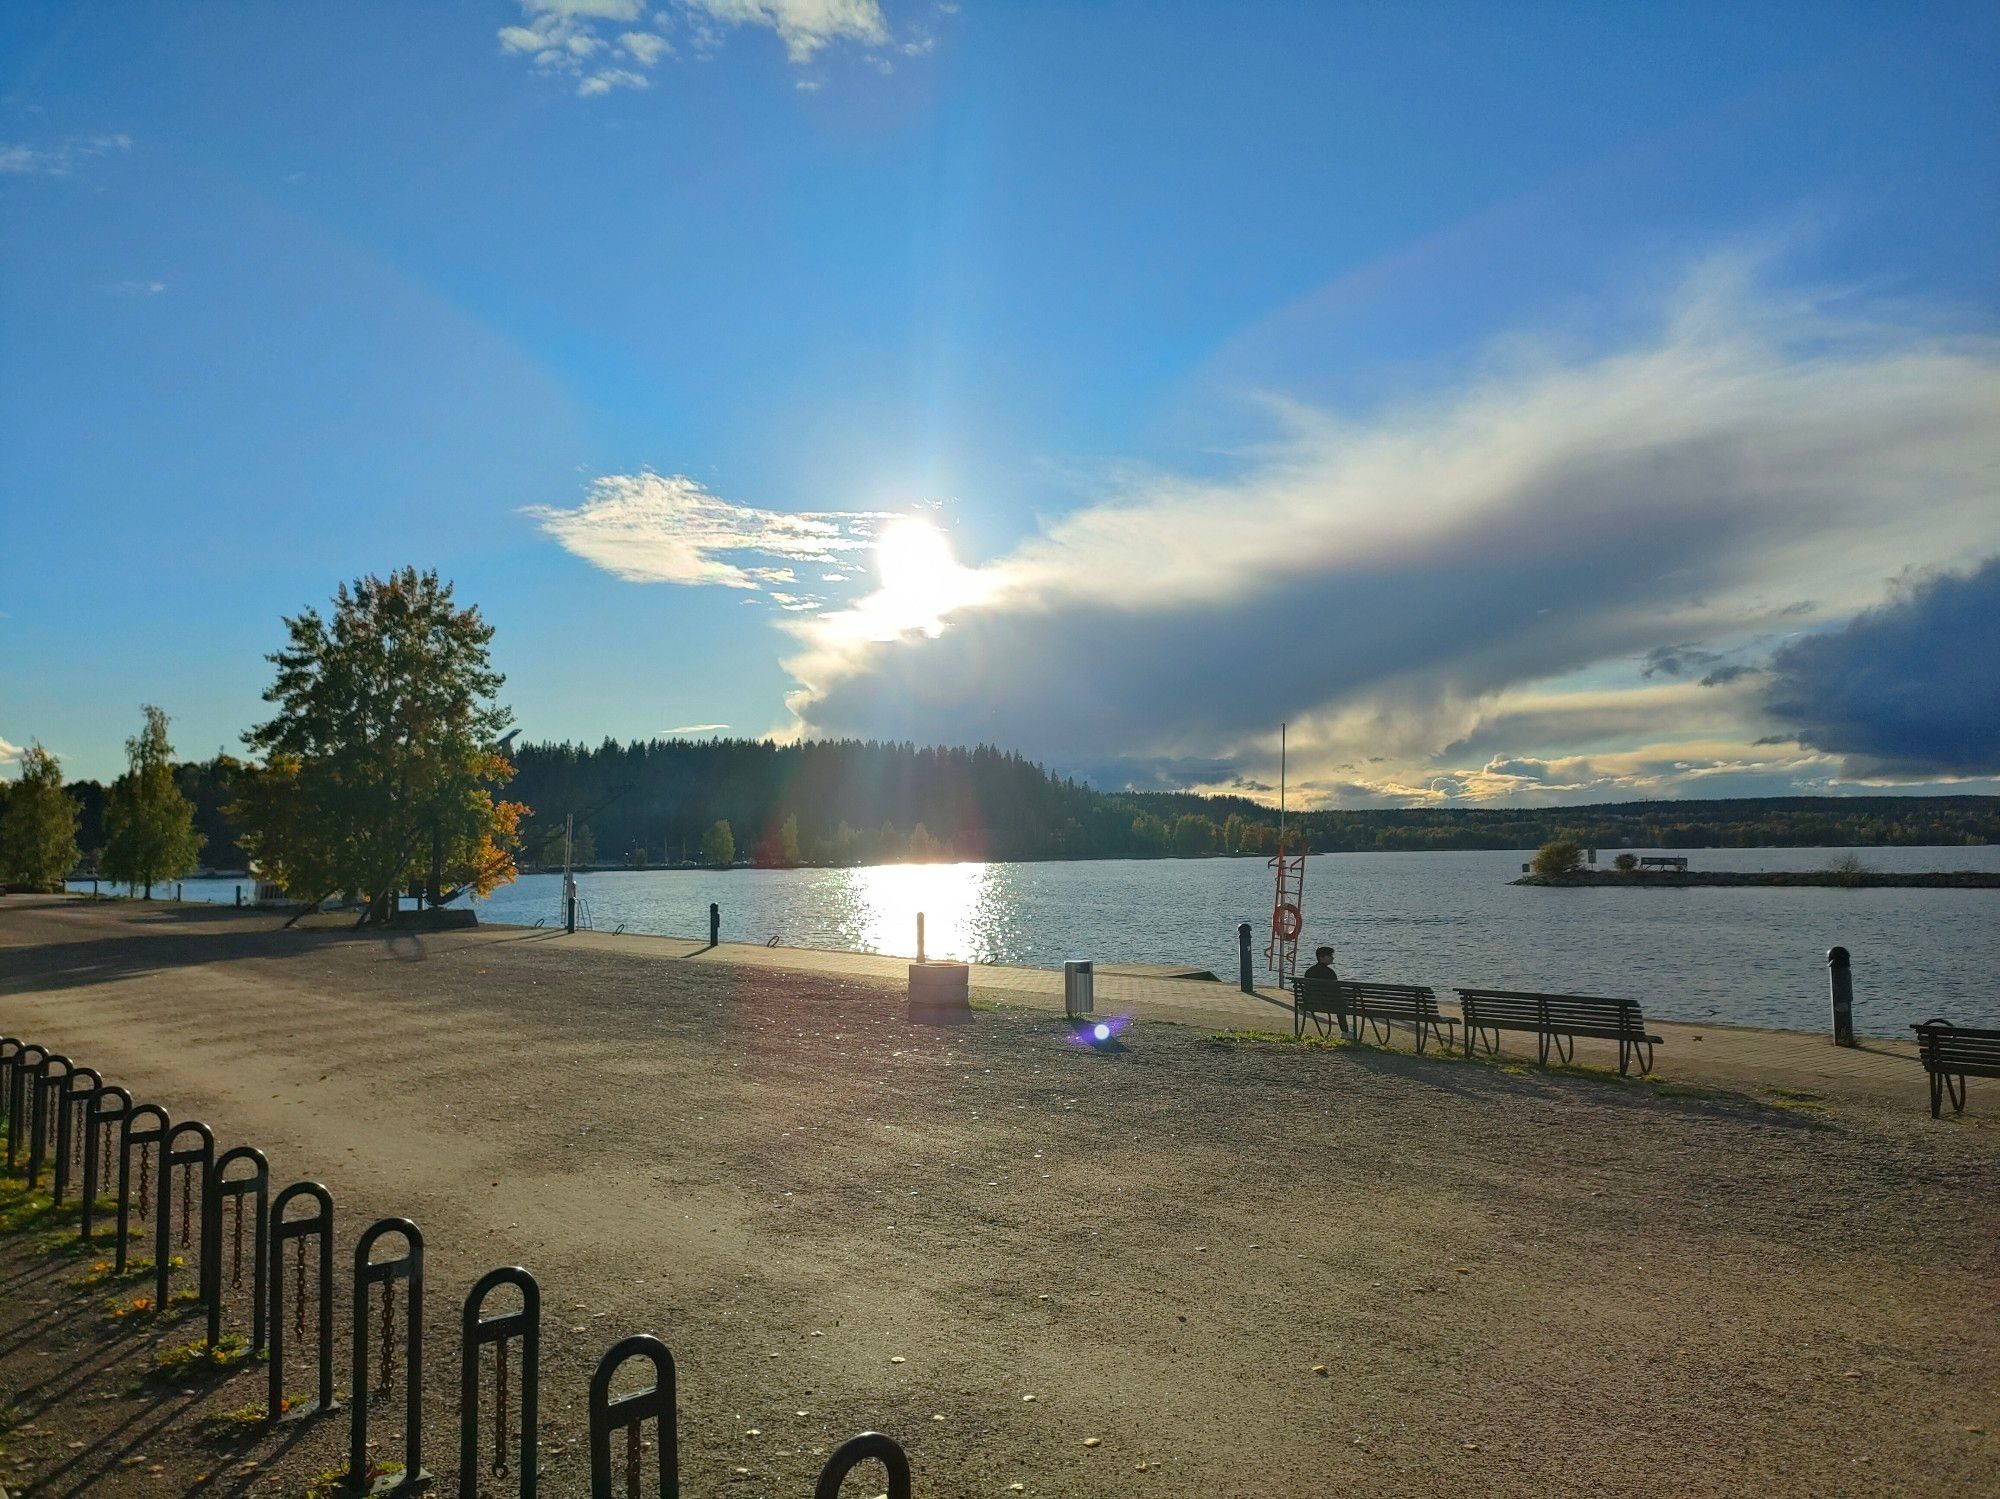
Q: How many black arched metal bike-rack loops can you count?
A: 13